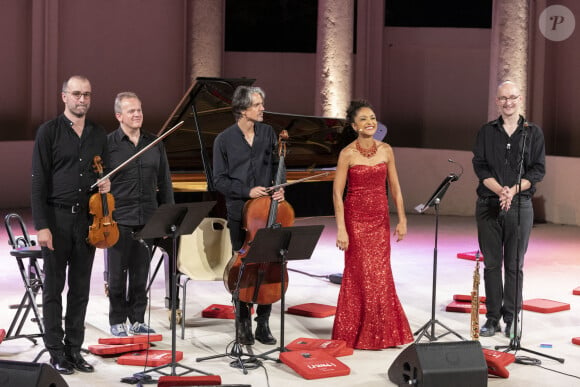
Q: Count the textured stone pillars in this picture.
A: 3